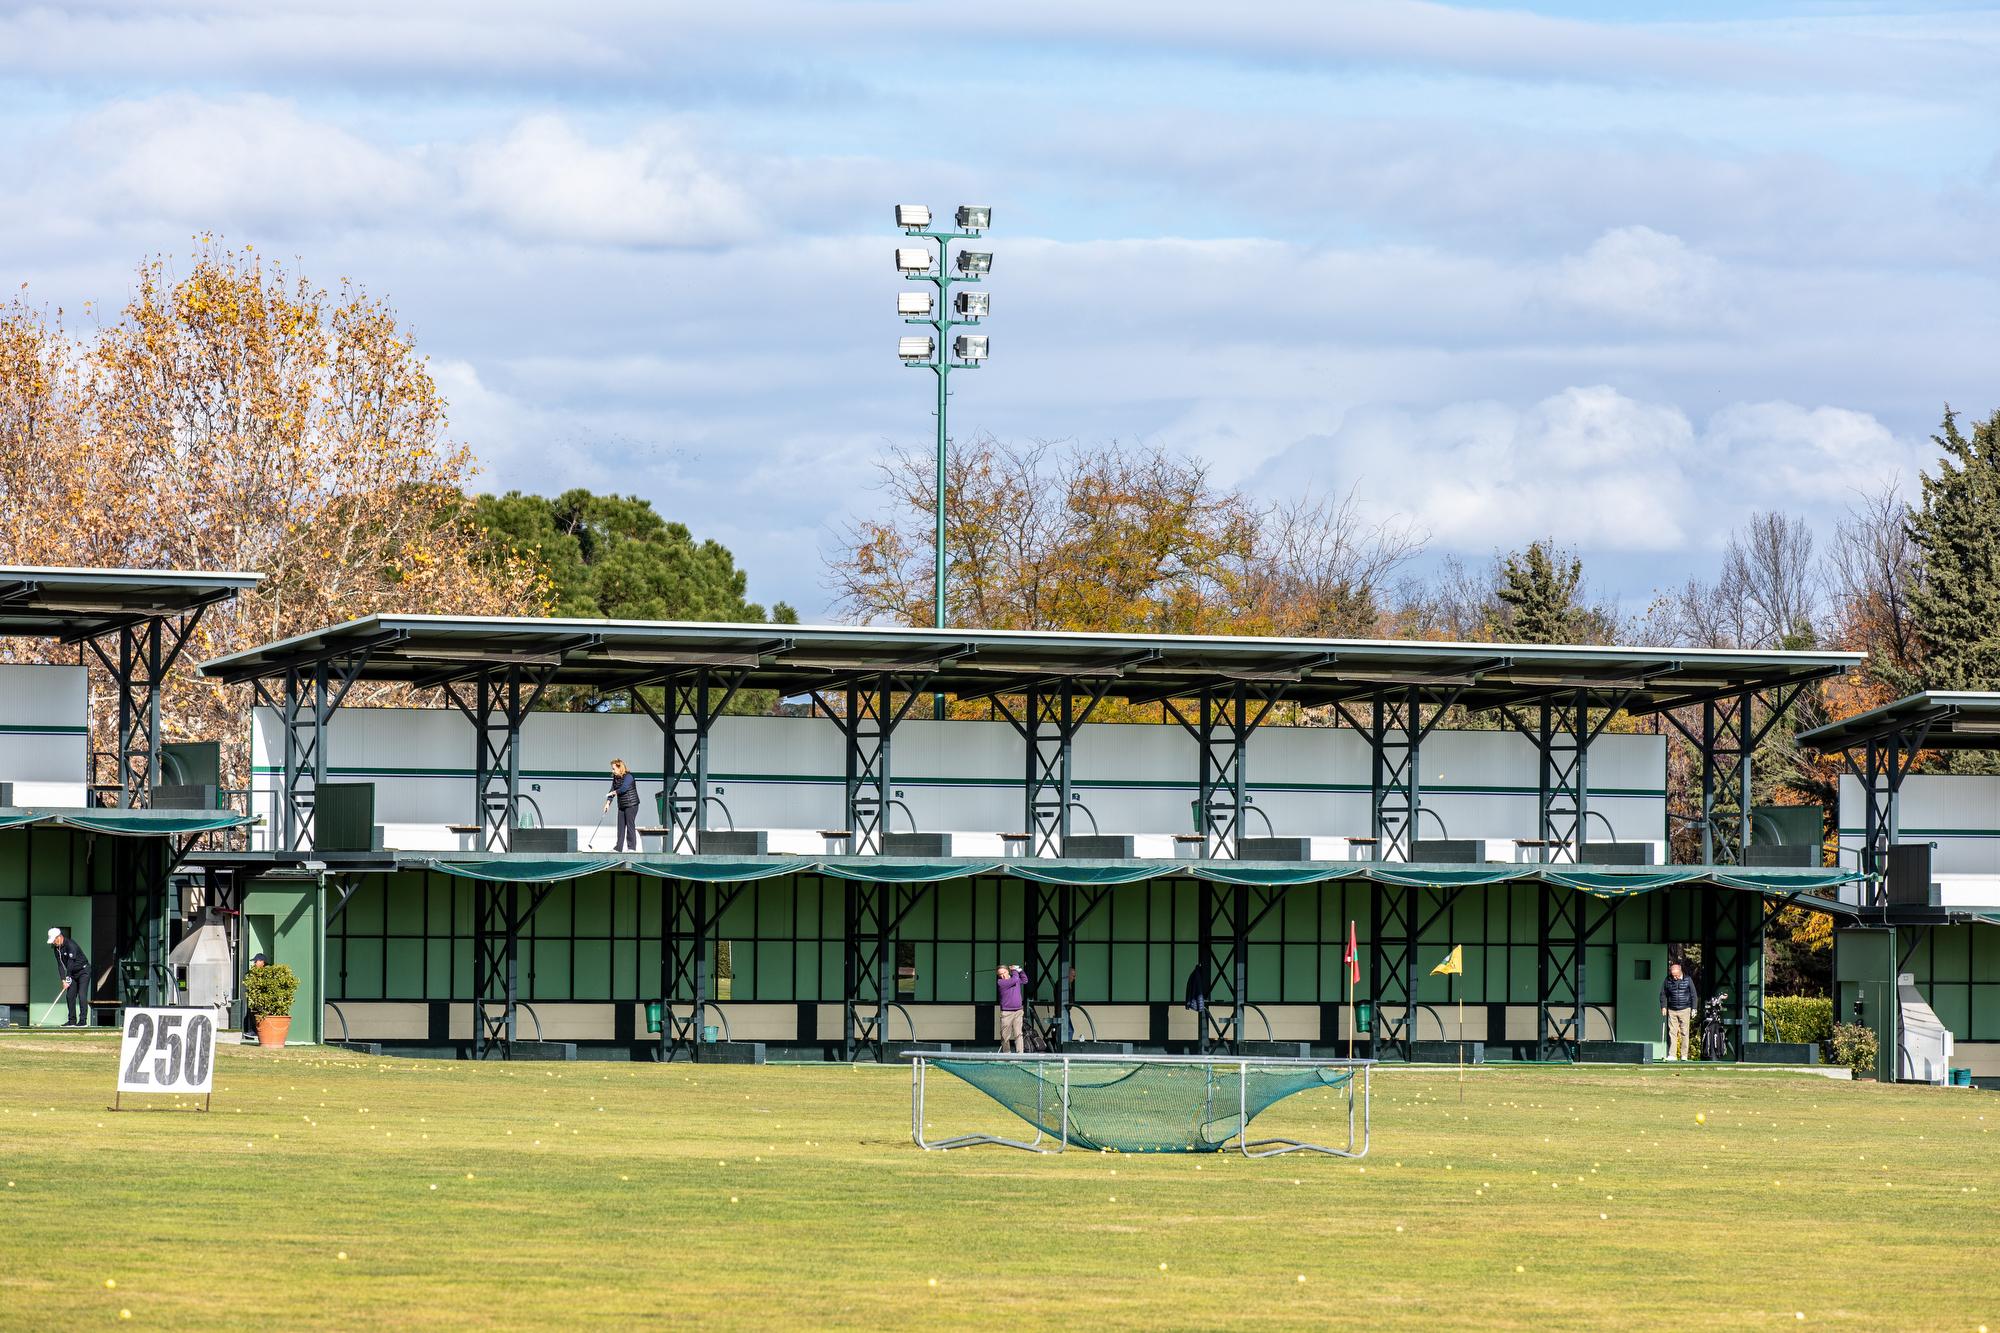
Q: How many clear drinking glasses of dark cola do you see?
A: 0